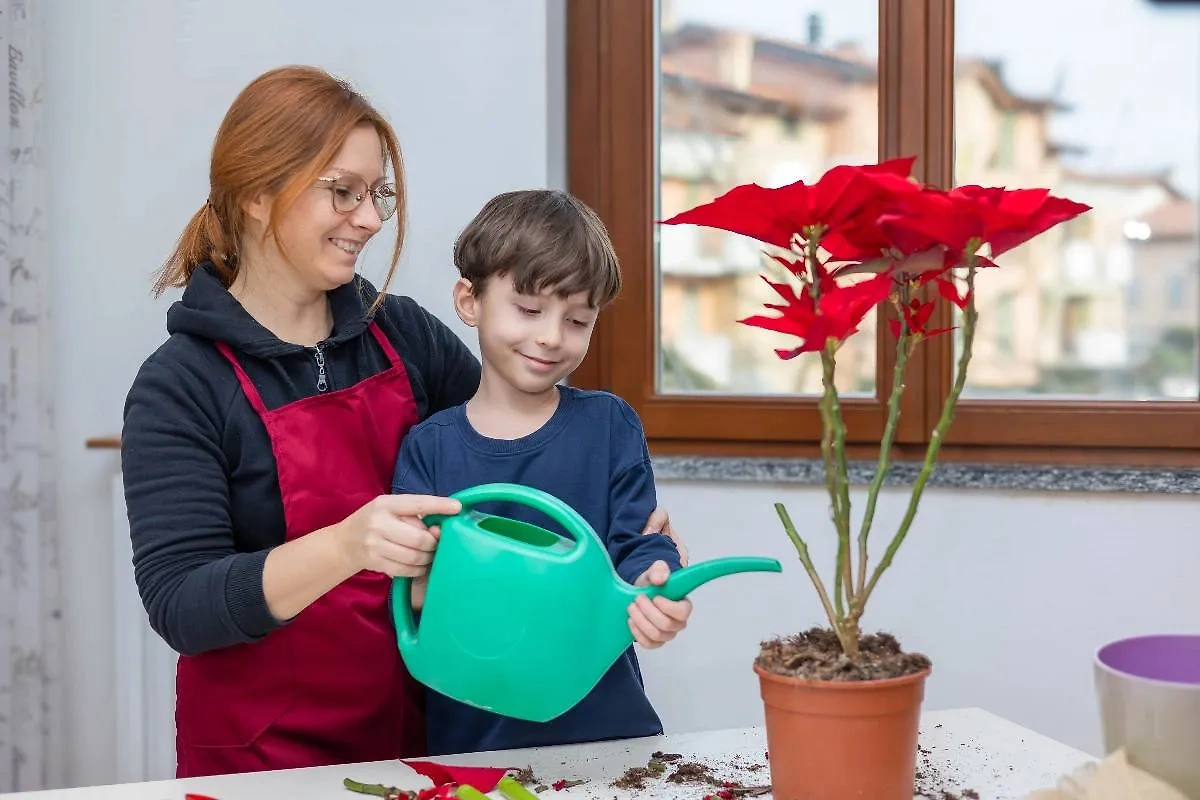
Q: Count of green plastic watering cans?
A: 1